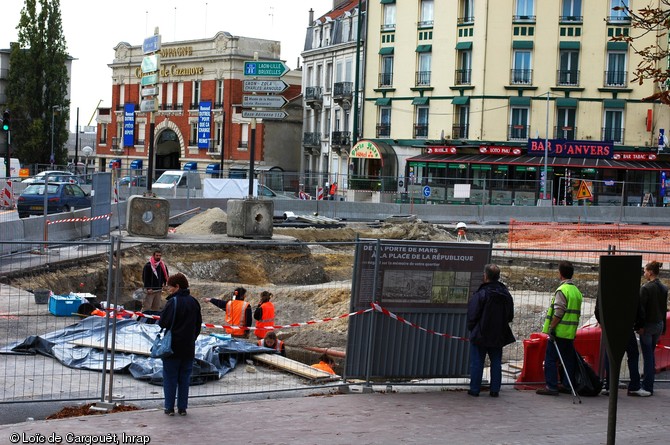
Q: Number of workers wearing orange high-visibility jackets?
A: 4